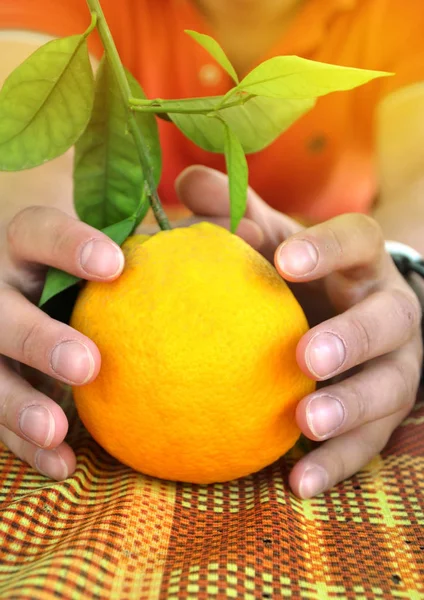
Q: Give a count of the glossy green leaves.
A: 7